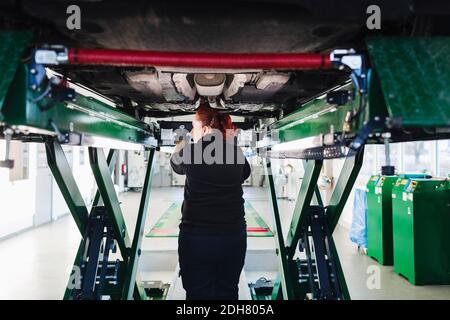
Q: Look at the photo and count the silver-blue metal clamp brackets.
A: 2